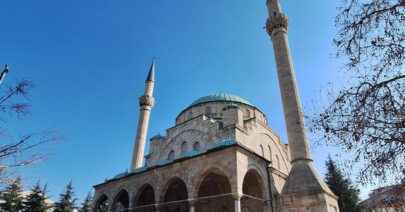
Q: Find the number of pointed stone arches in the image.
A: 6